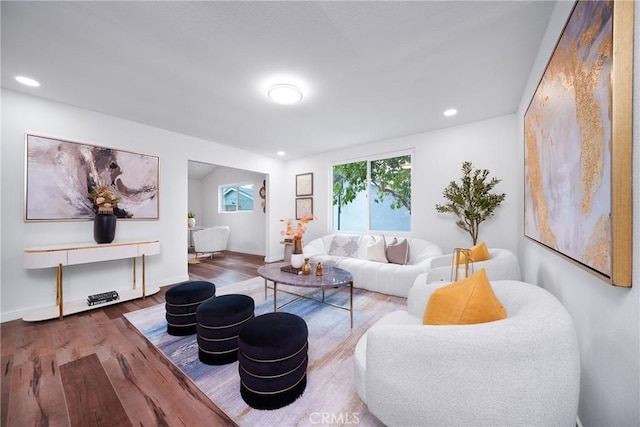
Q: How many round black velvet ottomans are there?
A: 3